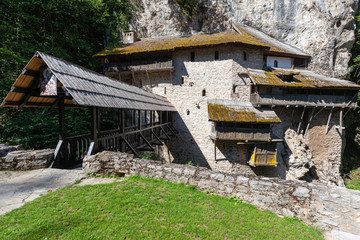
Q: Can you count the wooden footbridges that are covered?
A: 1